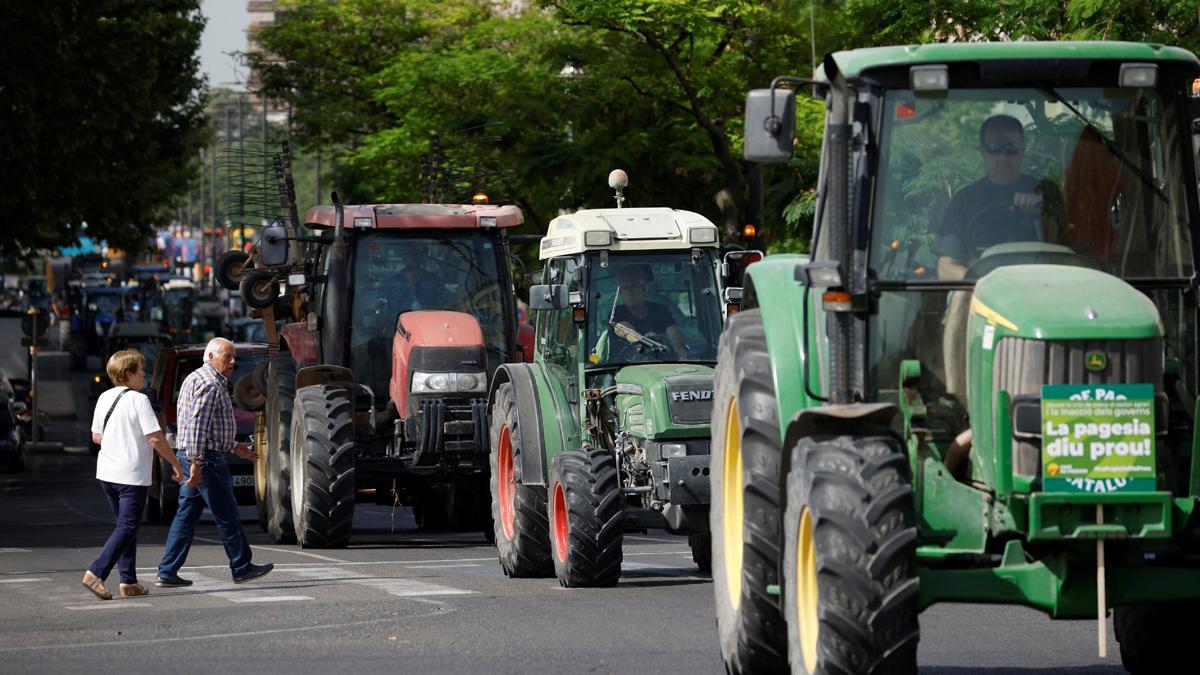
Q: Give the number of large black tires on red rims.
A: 2